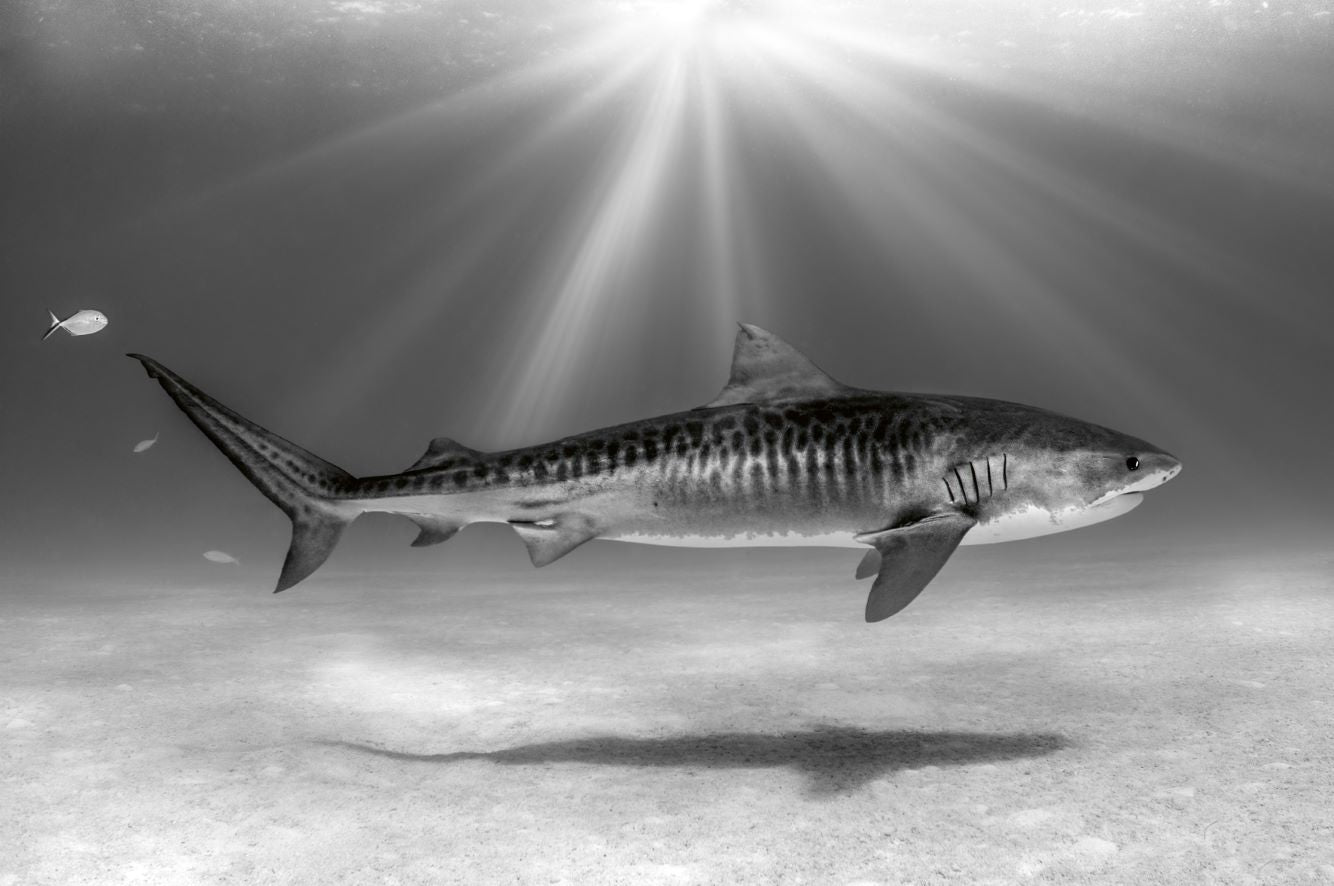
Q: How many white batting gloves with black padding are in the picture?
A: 0